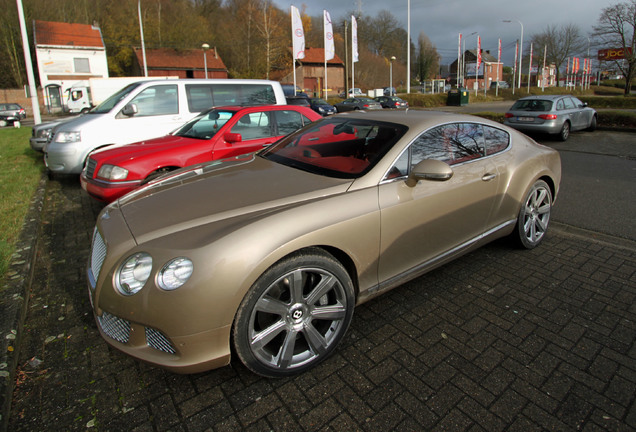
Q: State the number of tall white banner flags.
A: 3